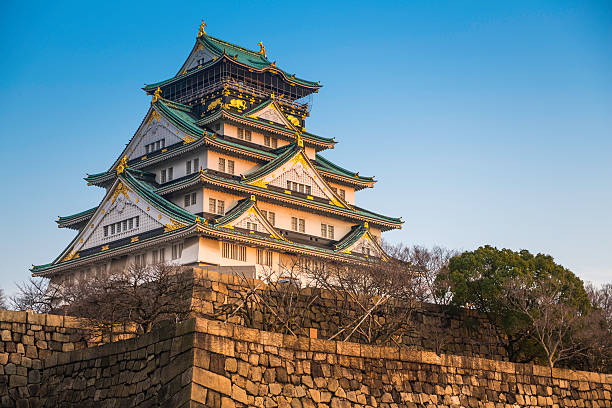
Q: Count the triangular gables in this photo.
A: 7